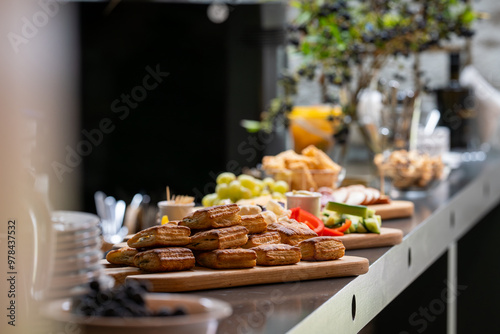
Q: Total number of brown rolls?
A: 11